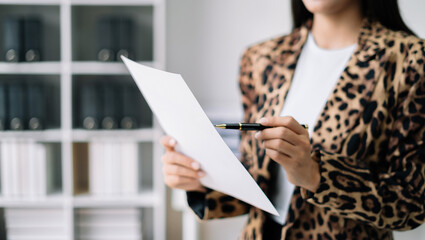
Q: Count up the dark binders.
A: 10